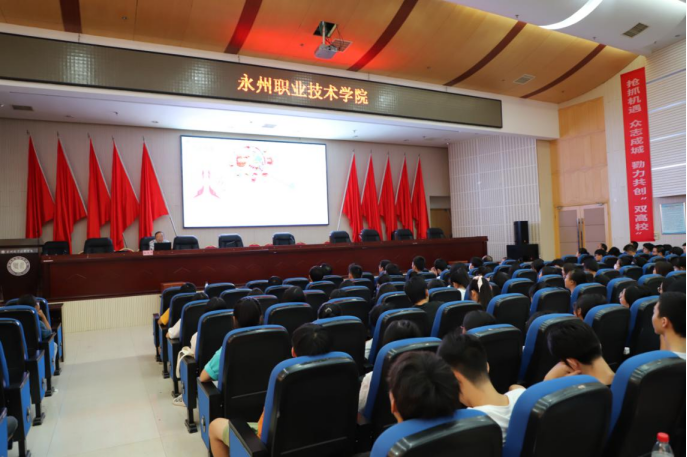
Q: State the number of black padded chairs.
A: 10